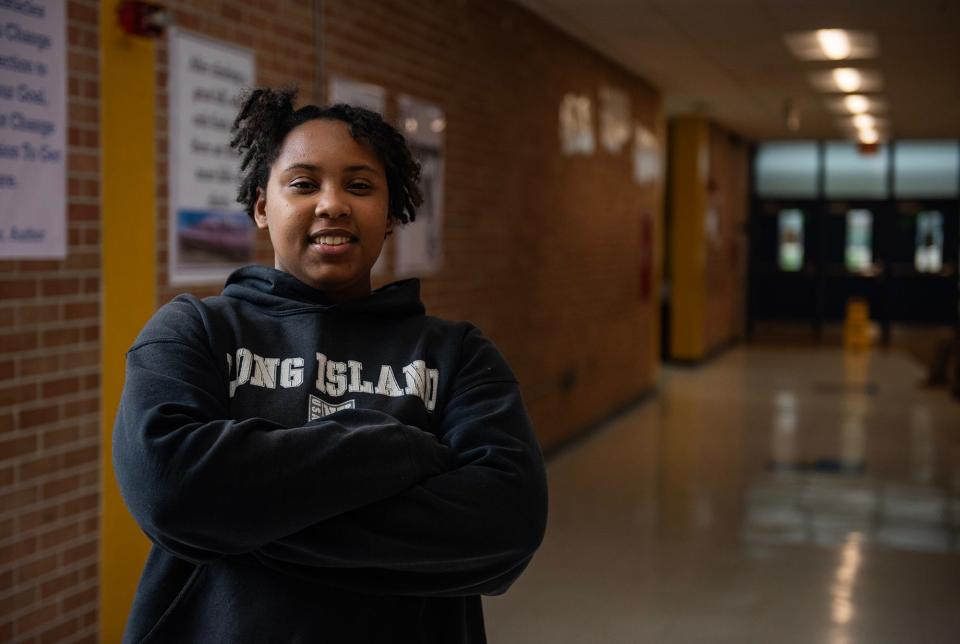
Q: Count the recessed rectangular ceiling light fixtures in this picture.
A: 5